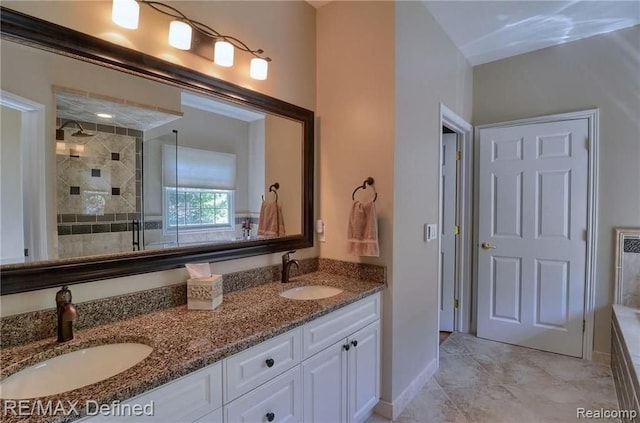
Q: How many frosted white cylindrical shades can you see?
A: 4